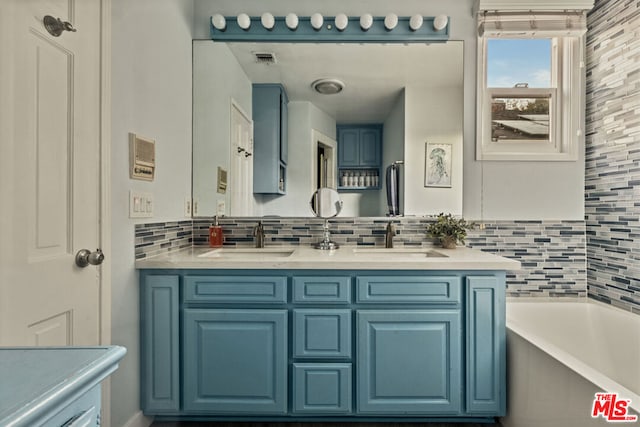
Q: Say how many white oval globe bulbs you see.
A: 10